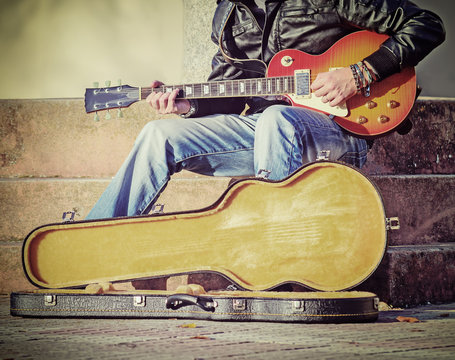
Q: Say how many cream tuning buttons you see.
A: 6